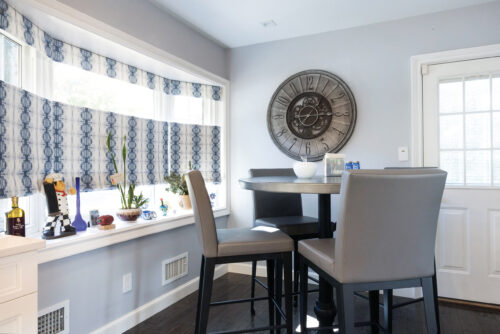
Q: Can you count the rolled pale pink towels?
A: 0